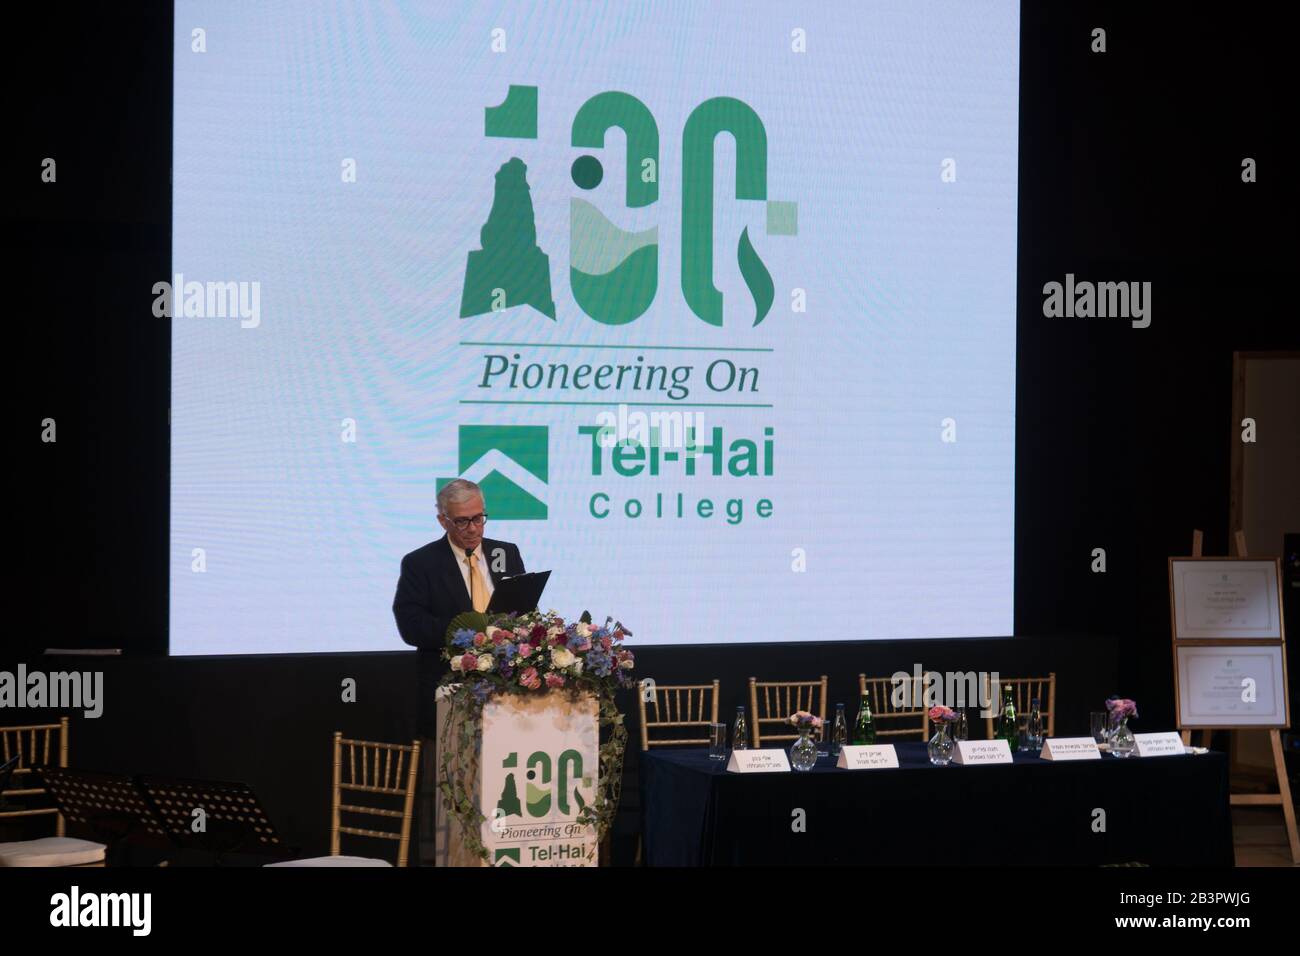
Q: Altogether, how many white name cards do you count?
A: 5